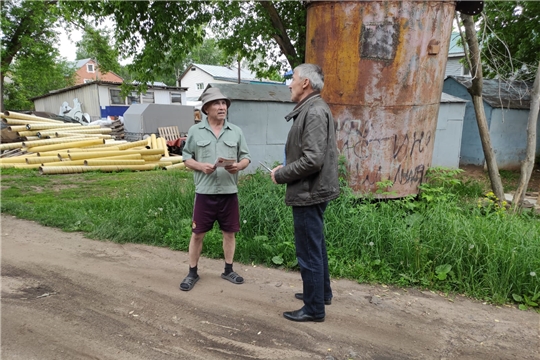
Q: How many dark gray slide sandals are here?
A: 2